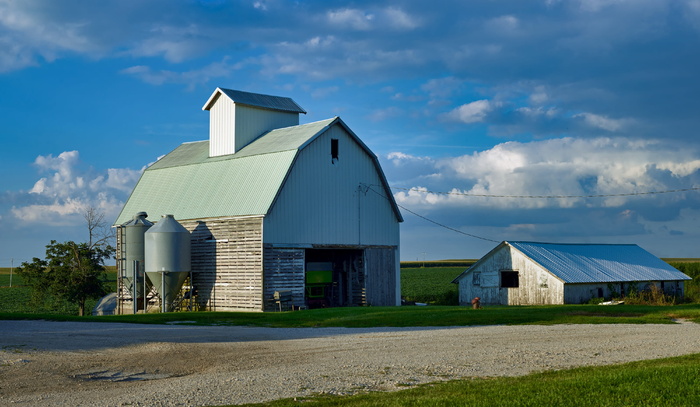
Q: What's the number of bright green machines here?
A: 1